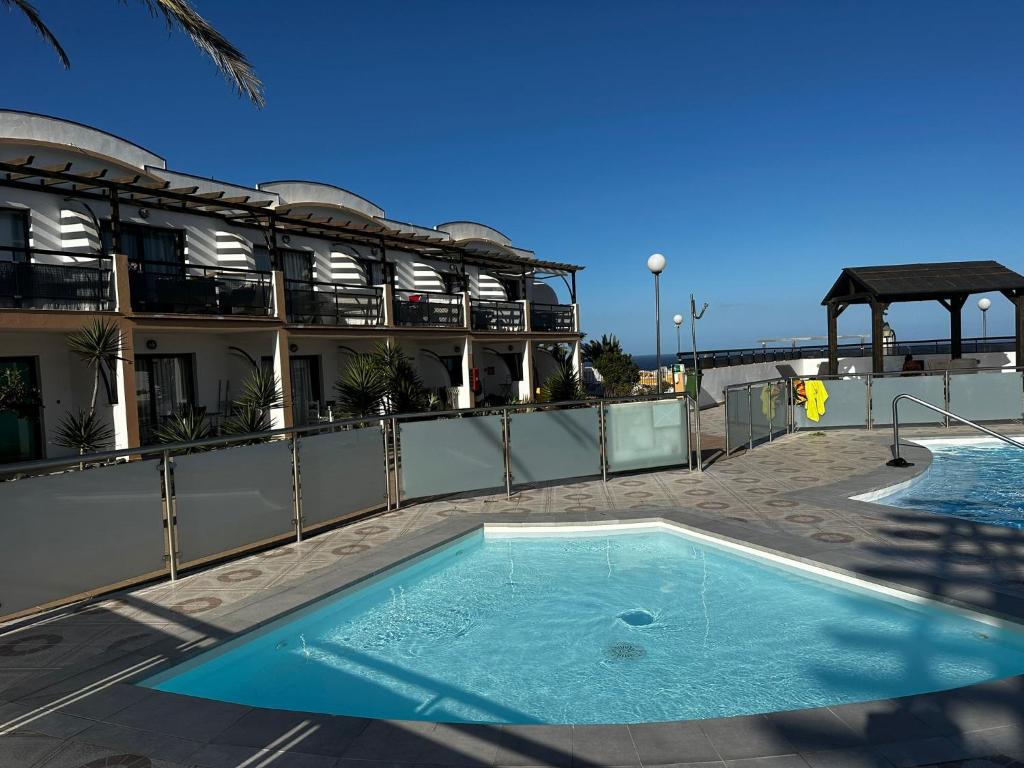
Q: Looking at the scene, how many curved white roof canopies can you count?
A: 3